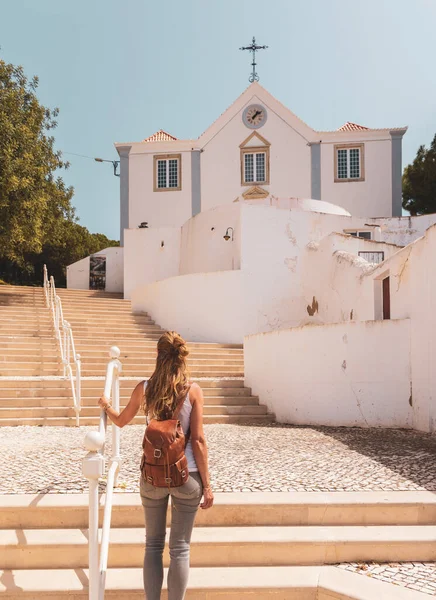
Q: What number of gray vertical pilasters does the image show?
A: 4